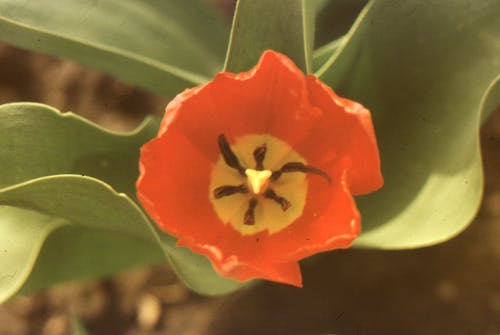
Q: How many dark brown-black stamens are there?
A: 6